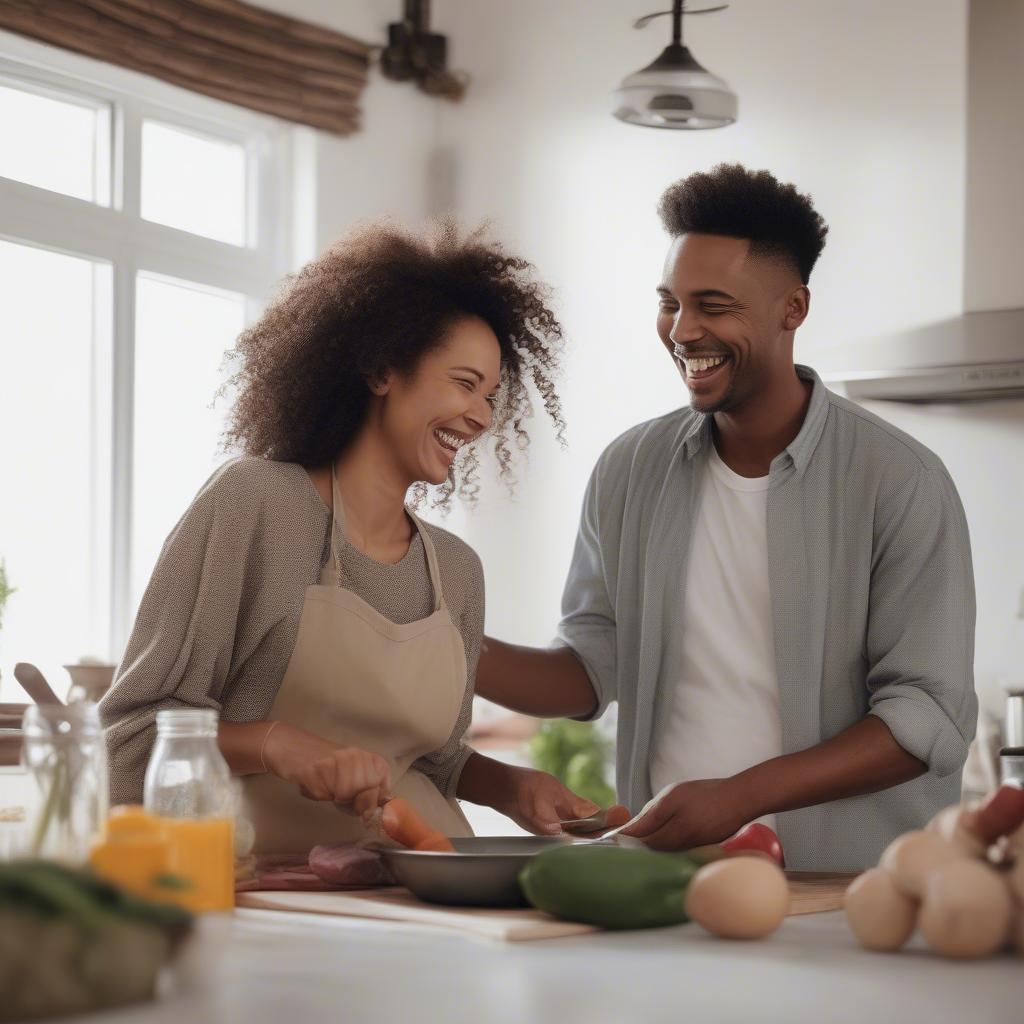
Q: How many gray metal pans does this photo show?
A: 1